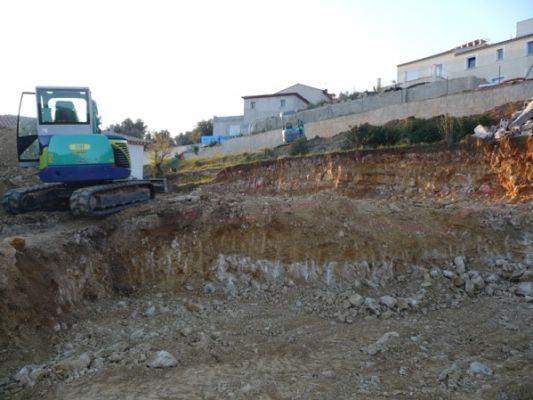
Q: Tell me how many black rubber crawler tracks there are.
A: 2